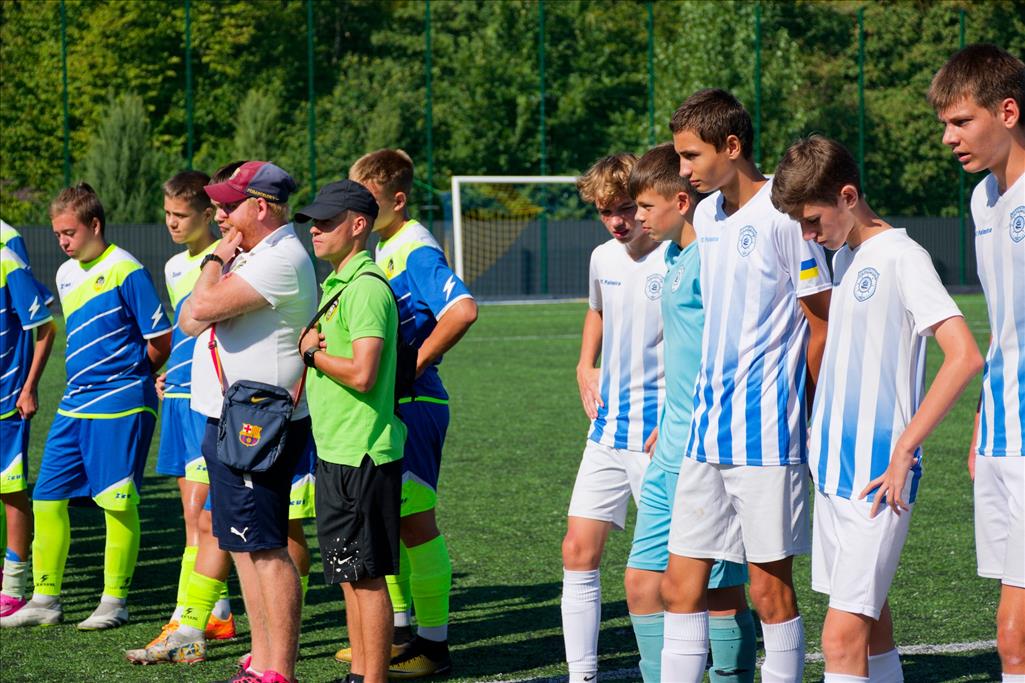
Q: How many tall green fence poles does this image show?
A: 9